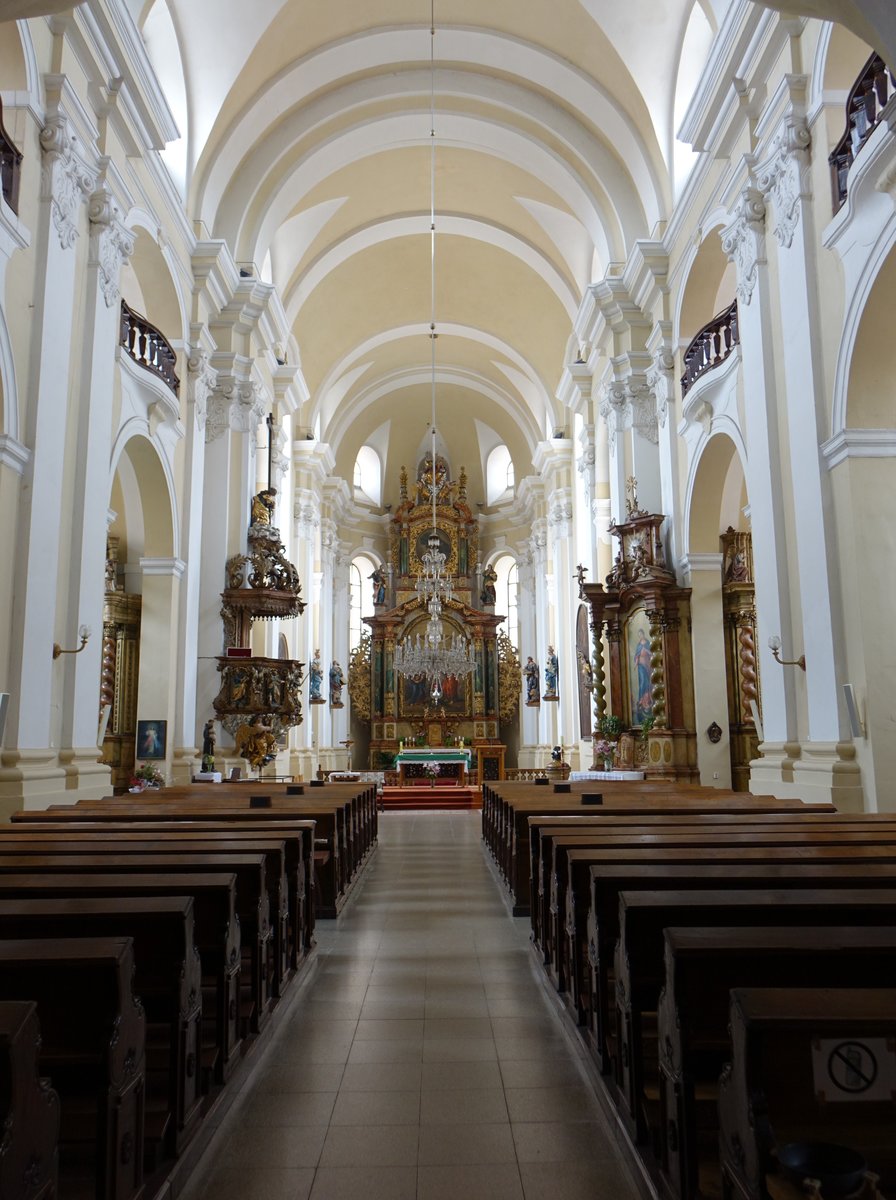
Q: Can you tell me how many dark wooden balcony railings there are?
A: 4